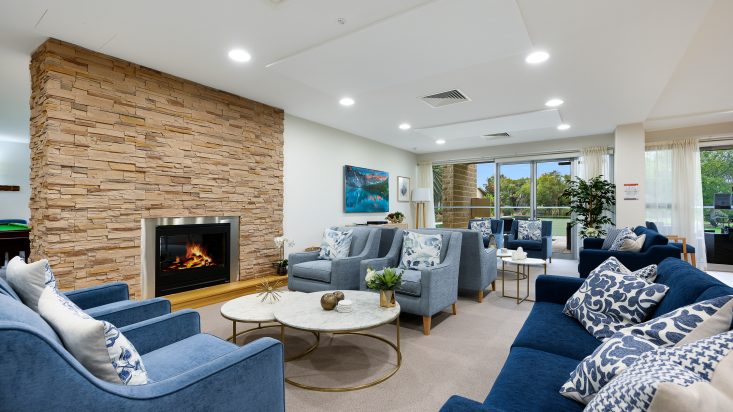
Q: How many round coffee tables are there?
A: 4